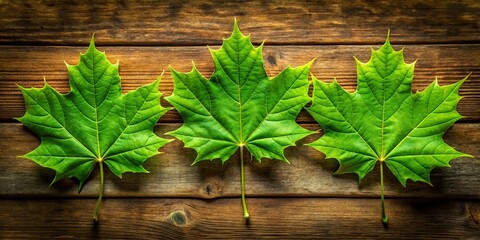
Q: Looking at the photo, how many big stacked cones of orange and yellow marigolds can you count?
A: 0